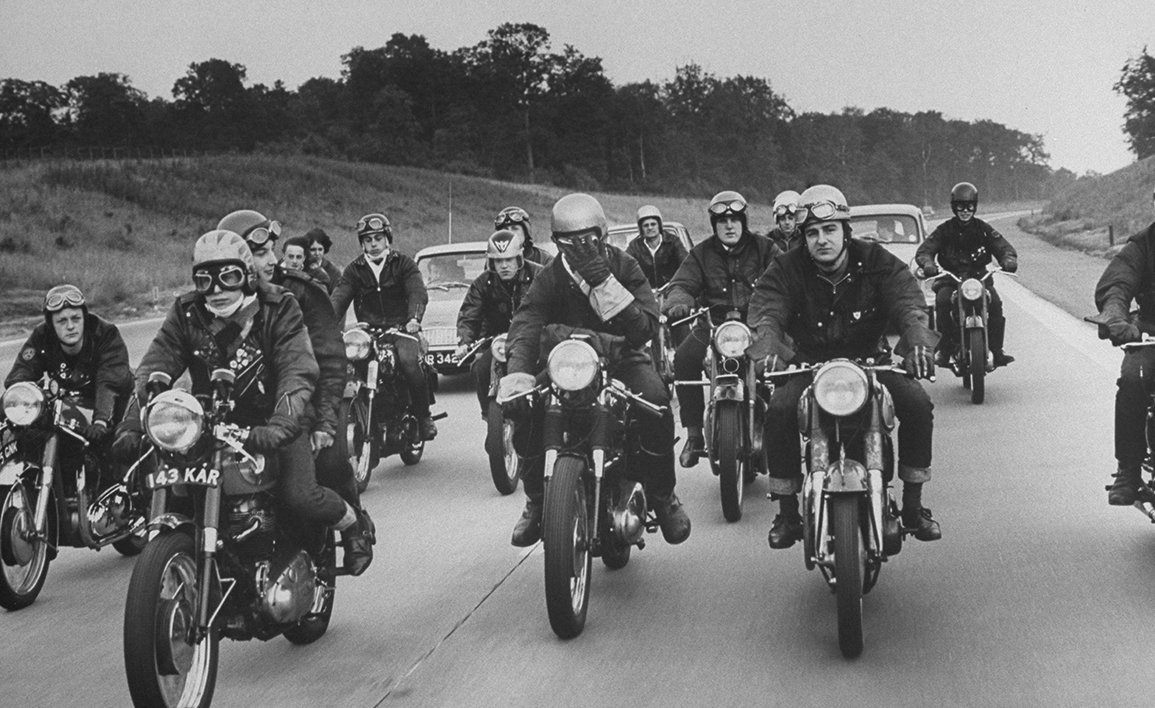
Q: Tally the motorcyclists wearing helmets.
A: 12